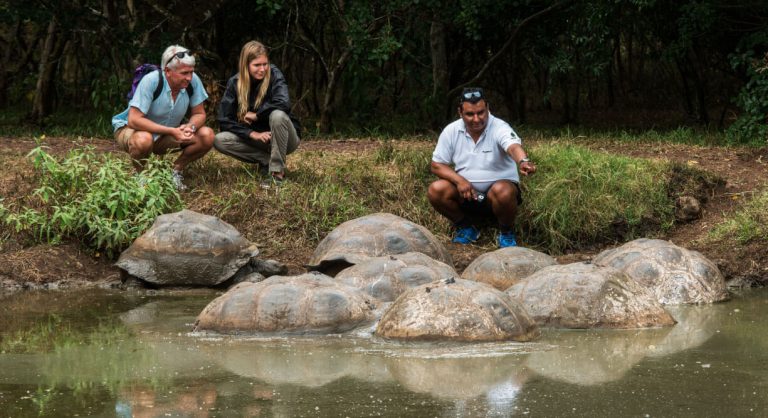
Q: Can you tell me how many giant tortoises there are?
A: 8